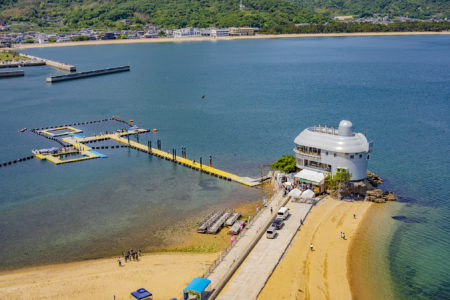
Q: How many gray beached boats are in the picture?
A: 4